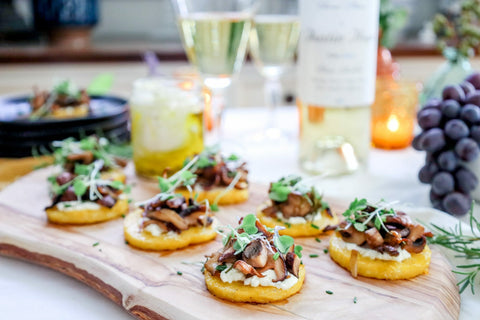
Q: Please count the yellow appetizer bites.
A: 8